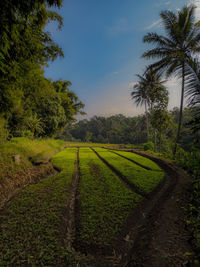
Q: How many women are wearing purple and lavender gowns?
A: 0